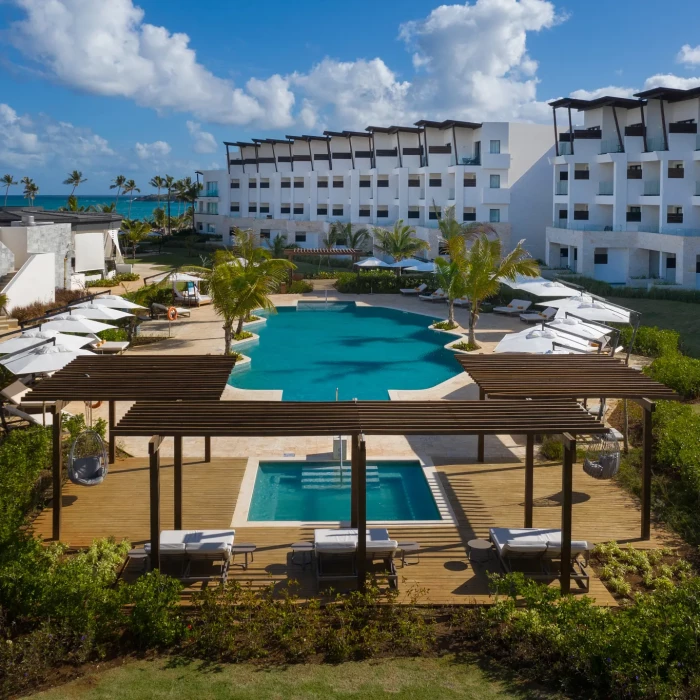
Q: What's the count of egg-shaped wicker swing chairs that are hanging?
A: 2